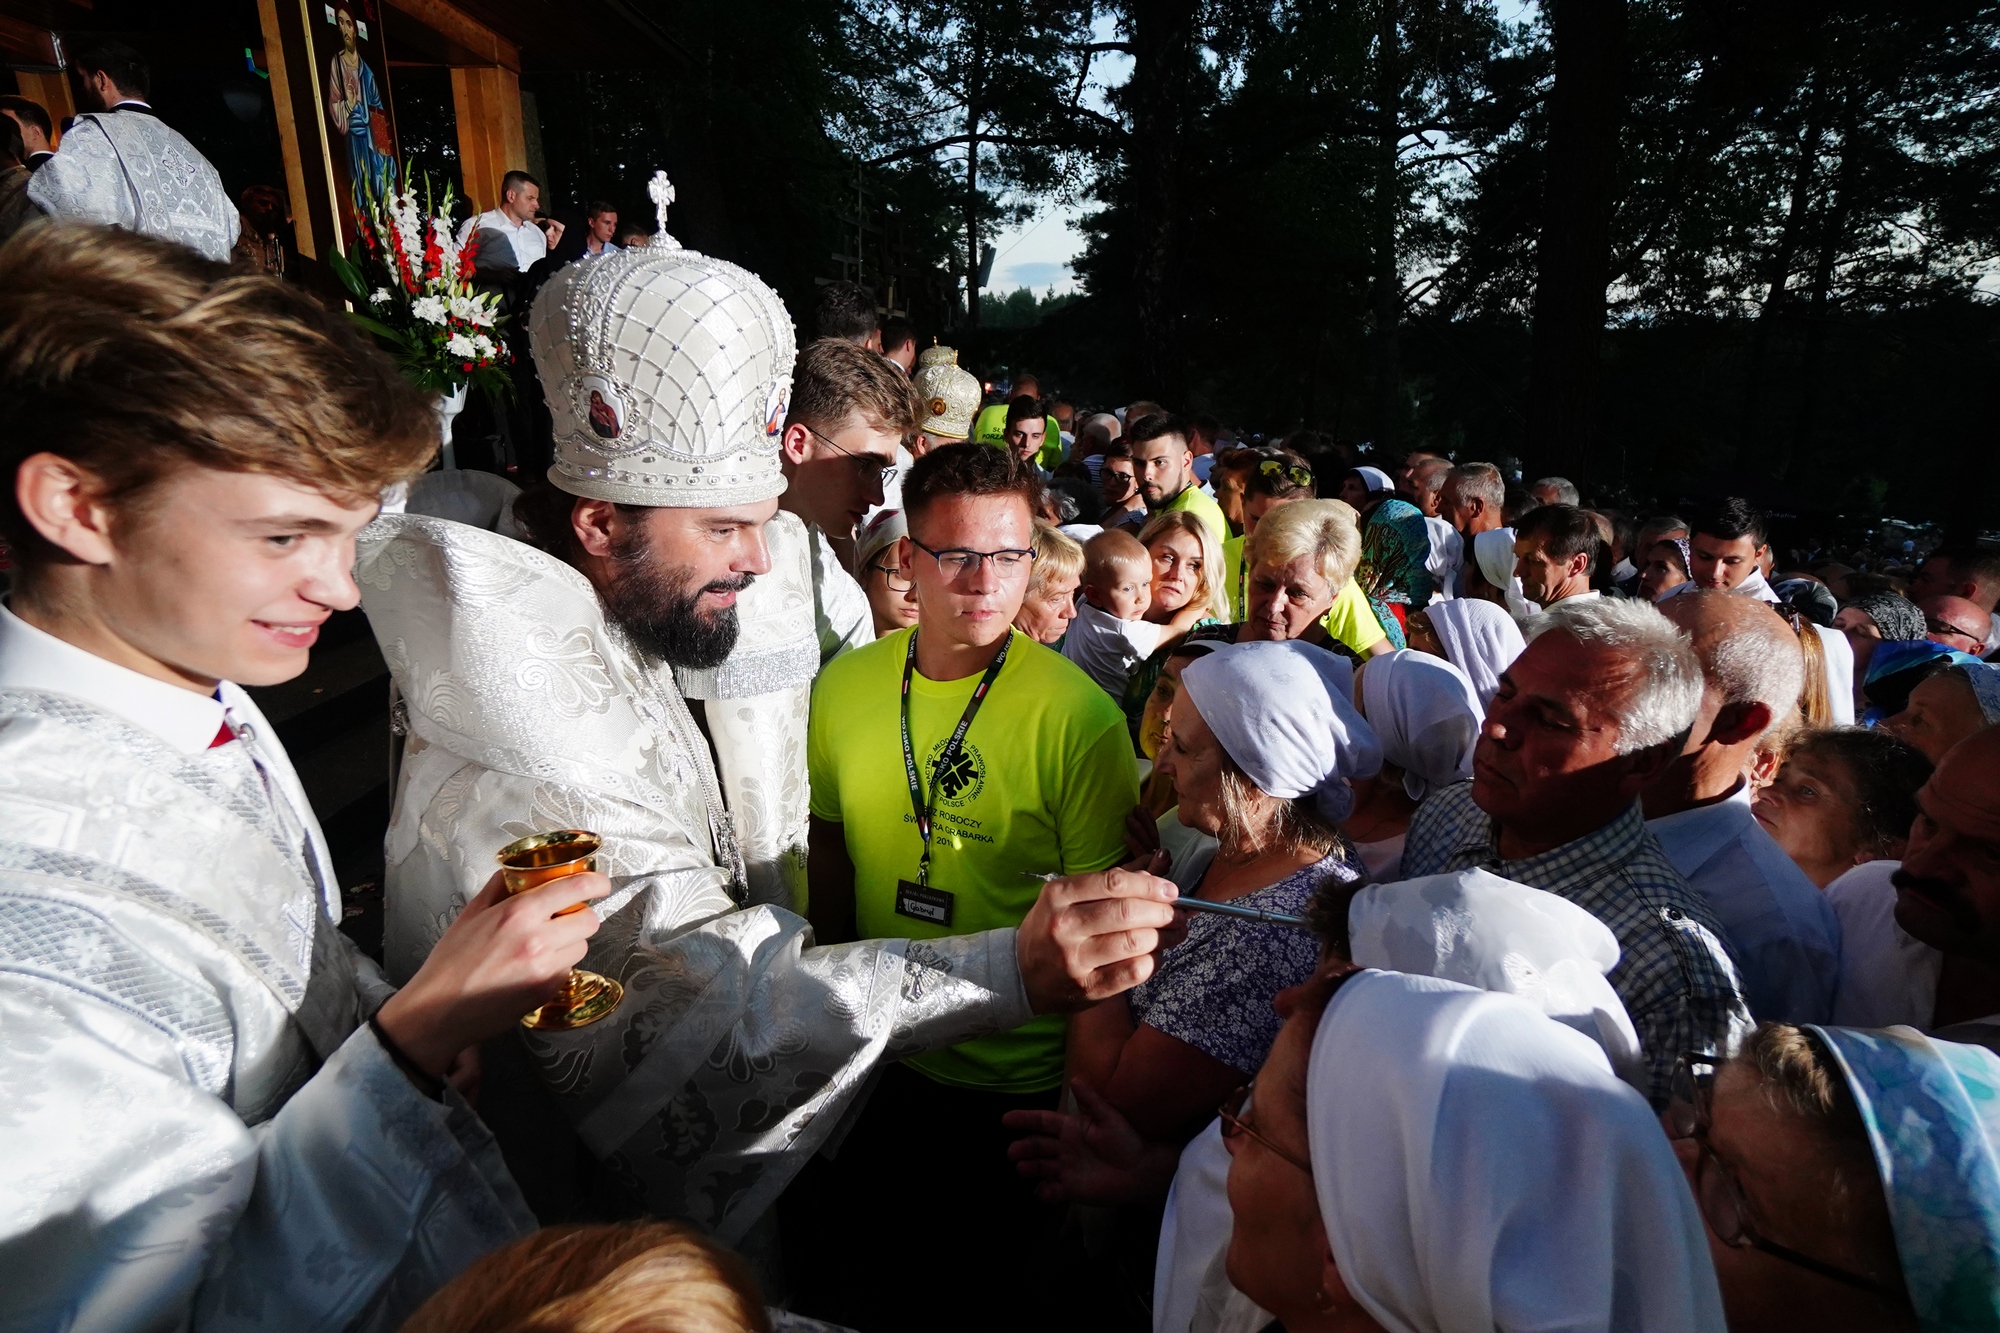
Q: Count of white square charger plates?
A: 0